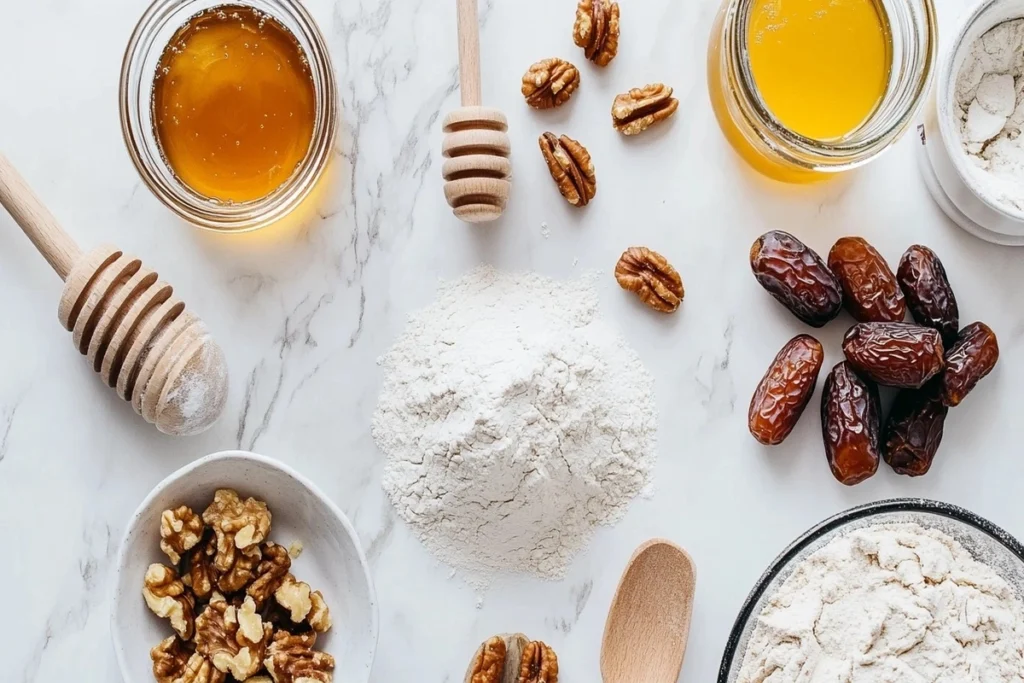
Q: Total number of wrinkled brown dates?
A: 8